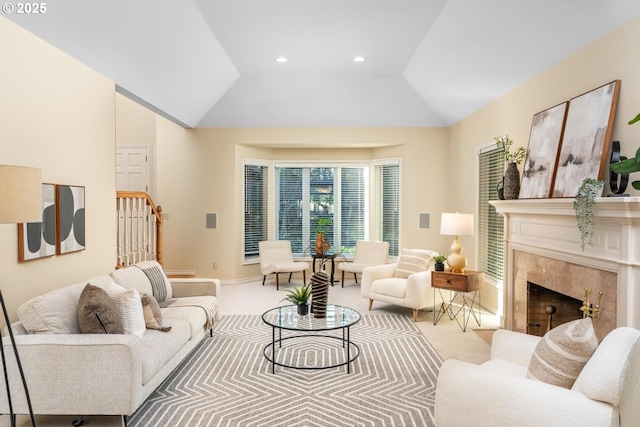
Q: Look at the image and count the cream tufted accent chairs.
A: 2